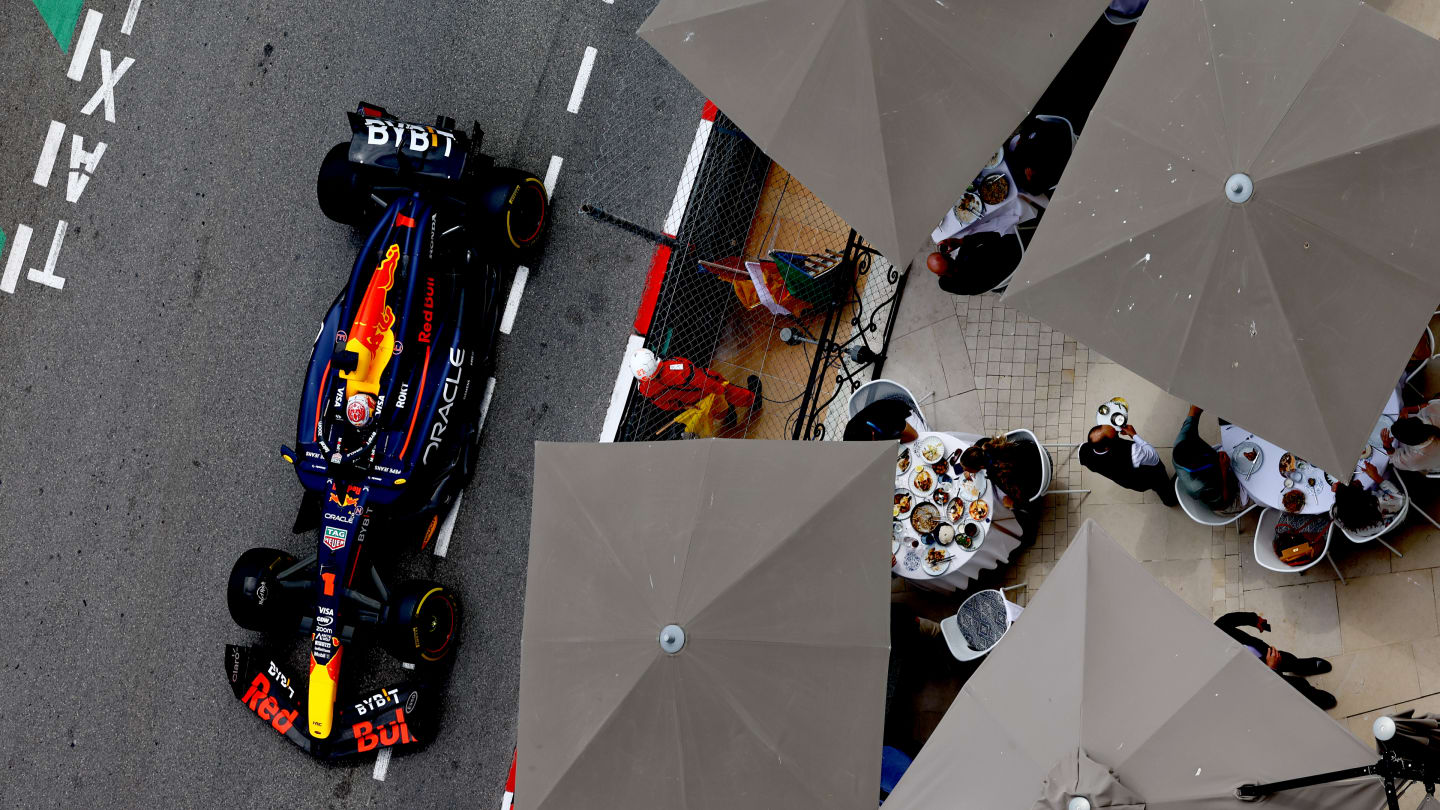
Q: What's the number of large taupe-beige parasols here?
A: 4